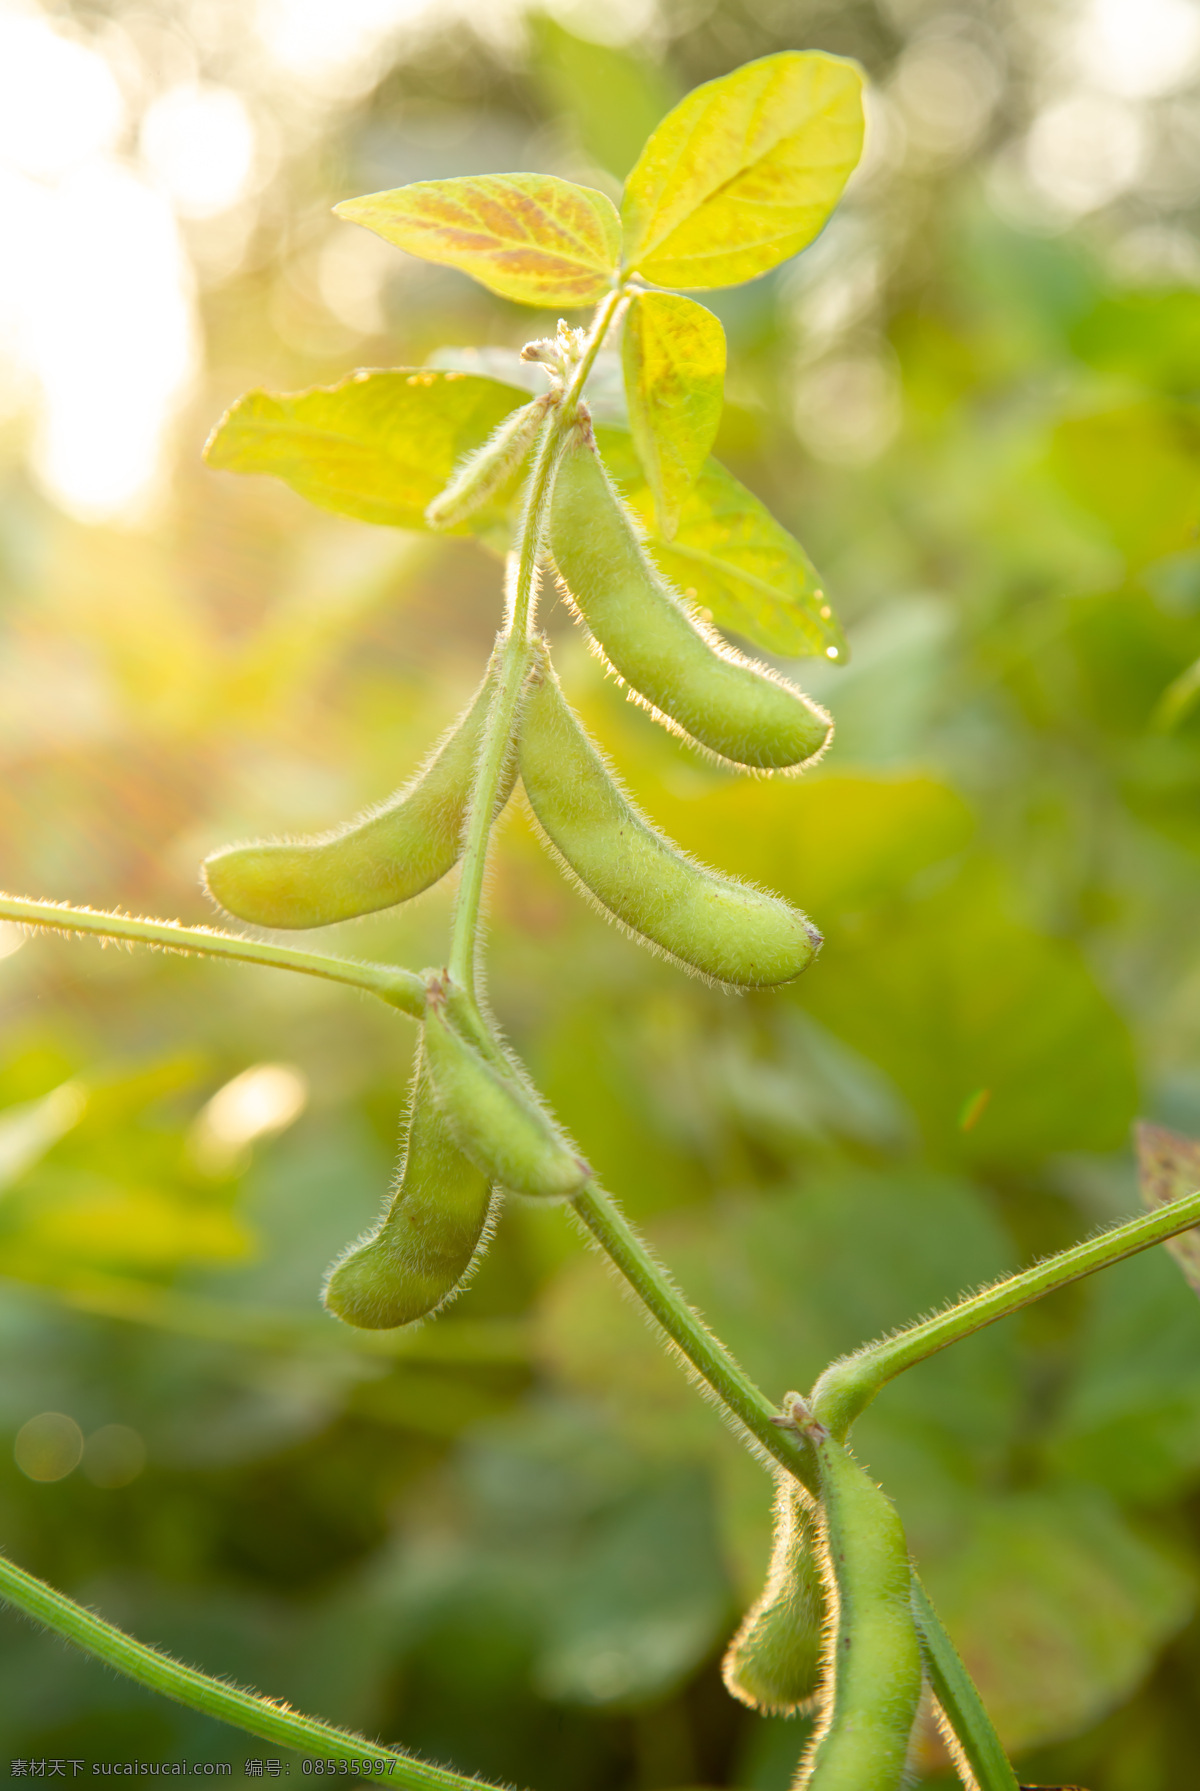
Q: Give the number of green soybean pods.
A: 8